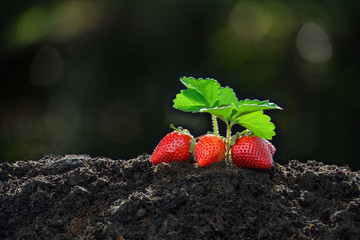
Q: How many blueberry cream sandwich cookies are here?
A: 0